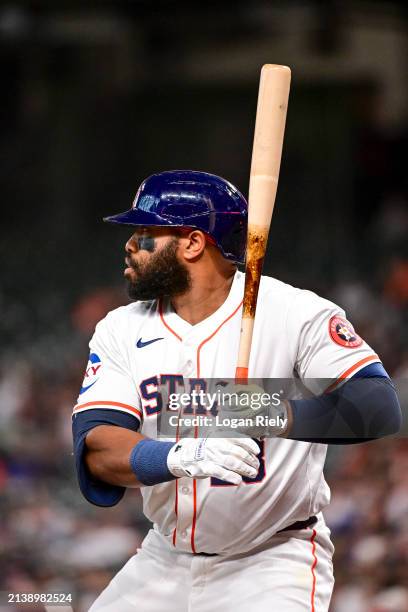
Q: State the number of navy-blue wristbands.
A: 1